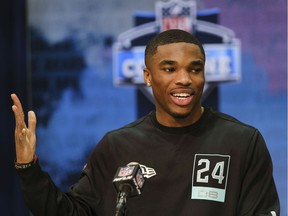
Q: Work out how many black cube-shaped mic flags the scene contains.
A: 1